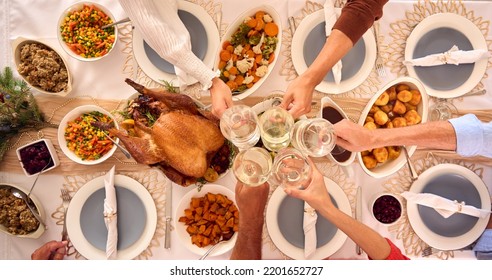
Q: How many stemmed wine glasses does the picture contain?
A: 5